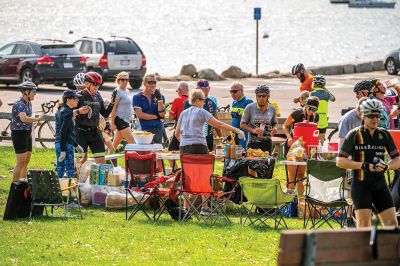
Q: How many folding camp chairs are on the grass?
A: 5